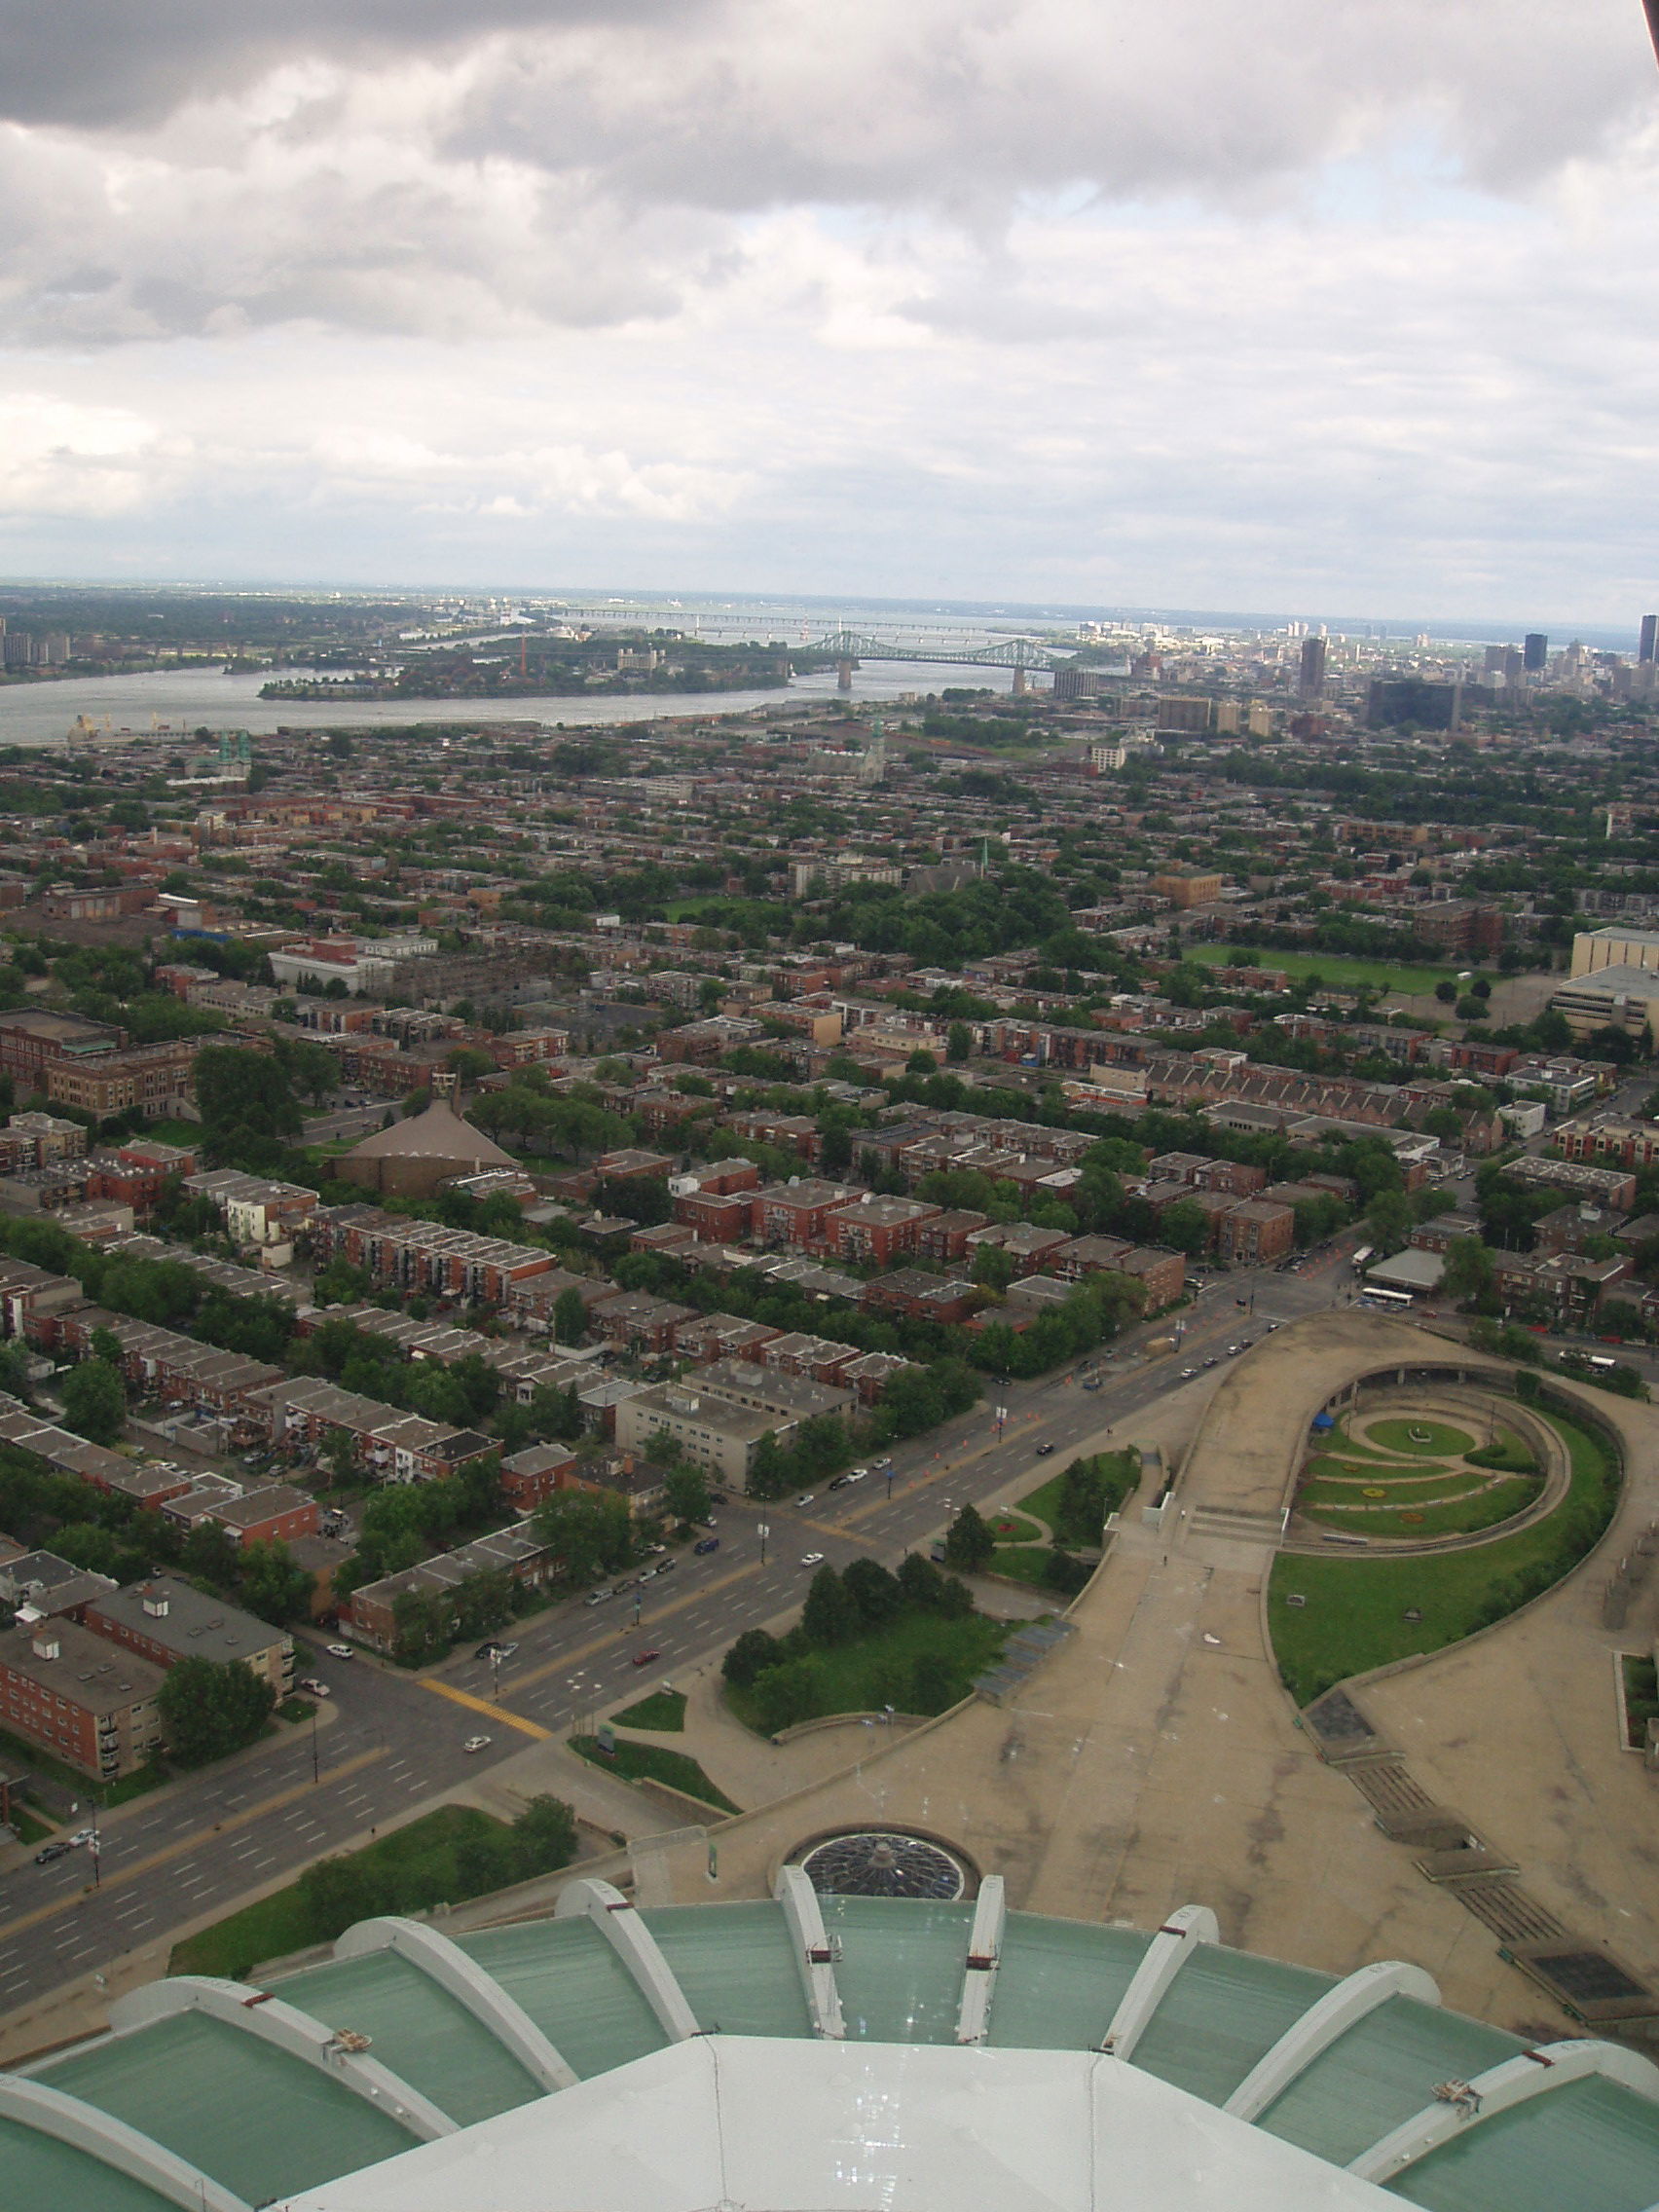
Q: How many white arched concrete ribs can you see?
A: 9